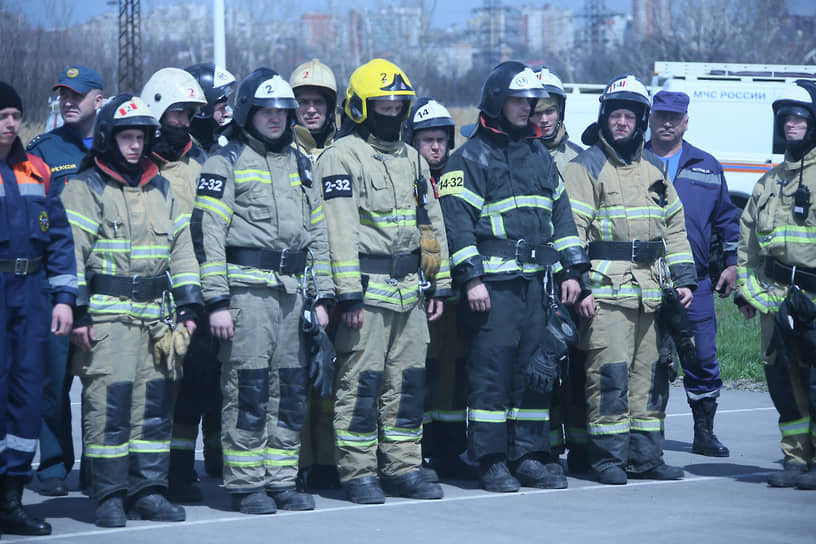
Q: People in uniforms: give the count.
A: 14